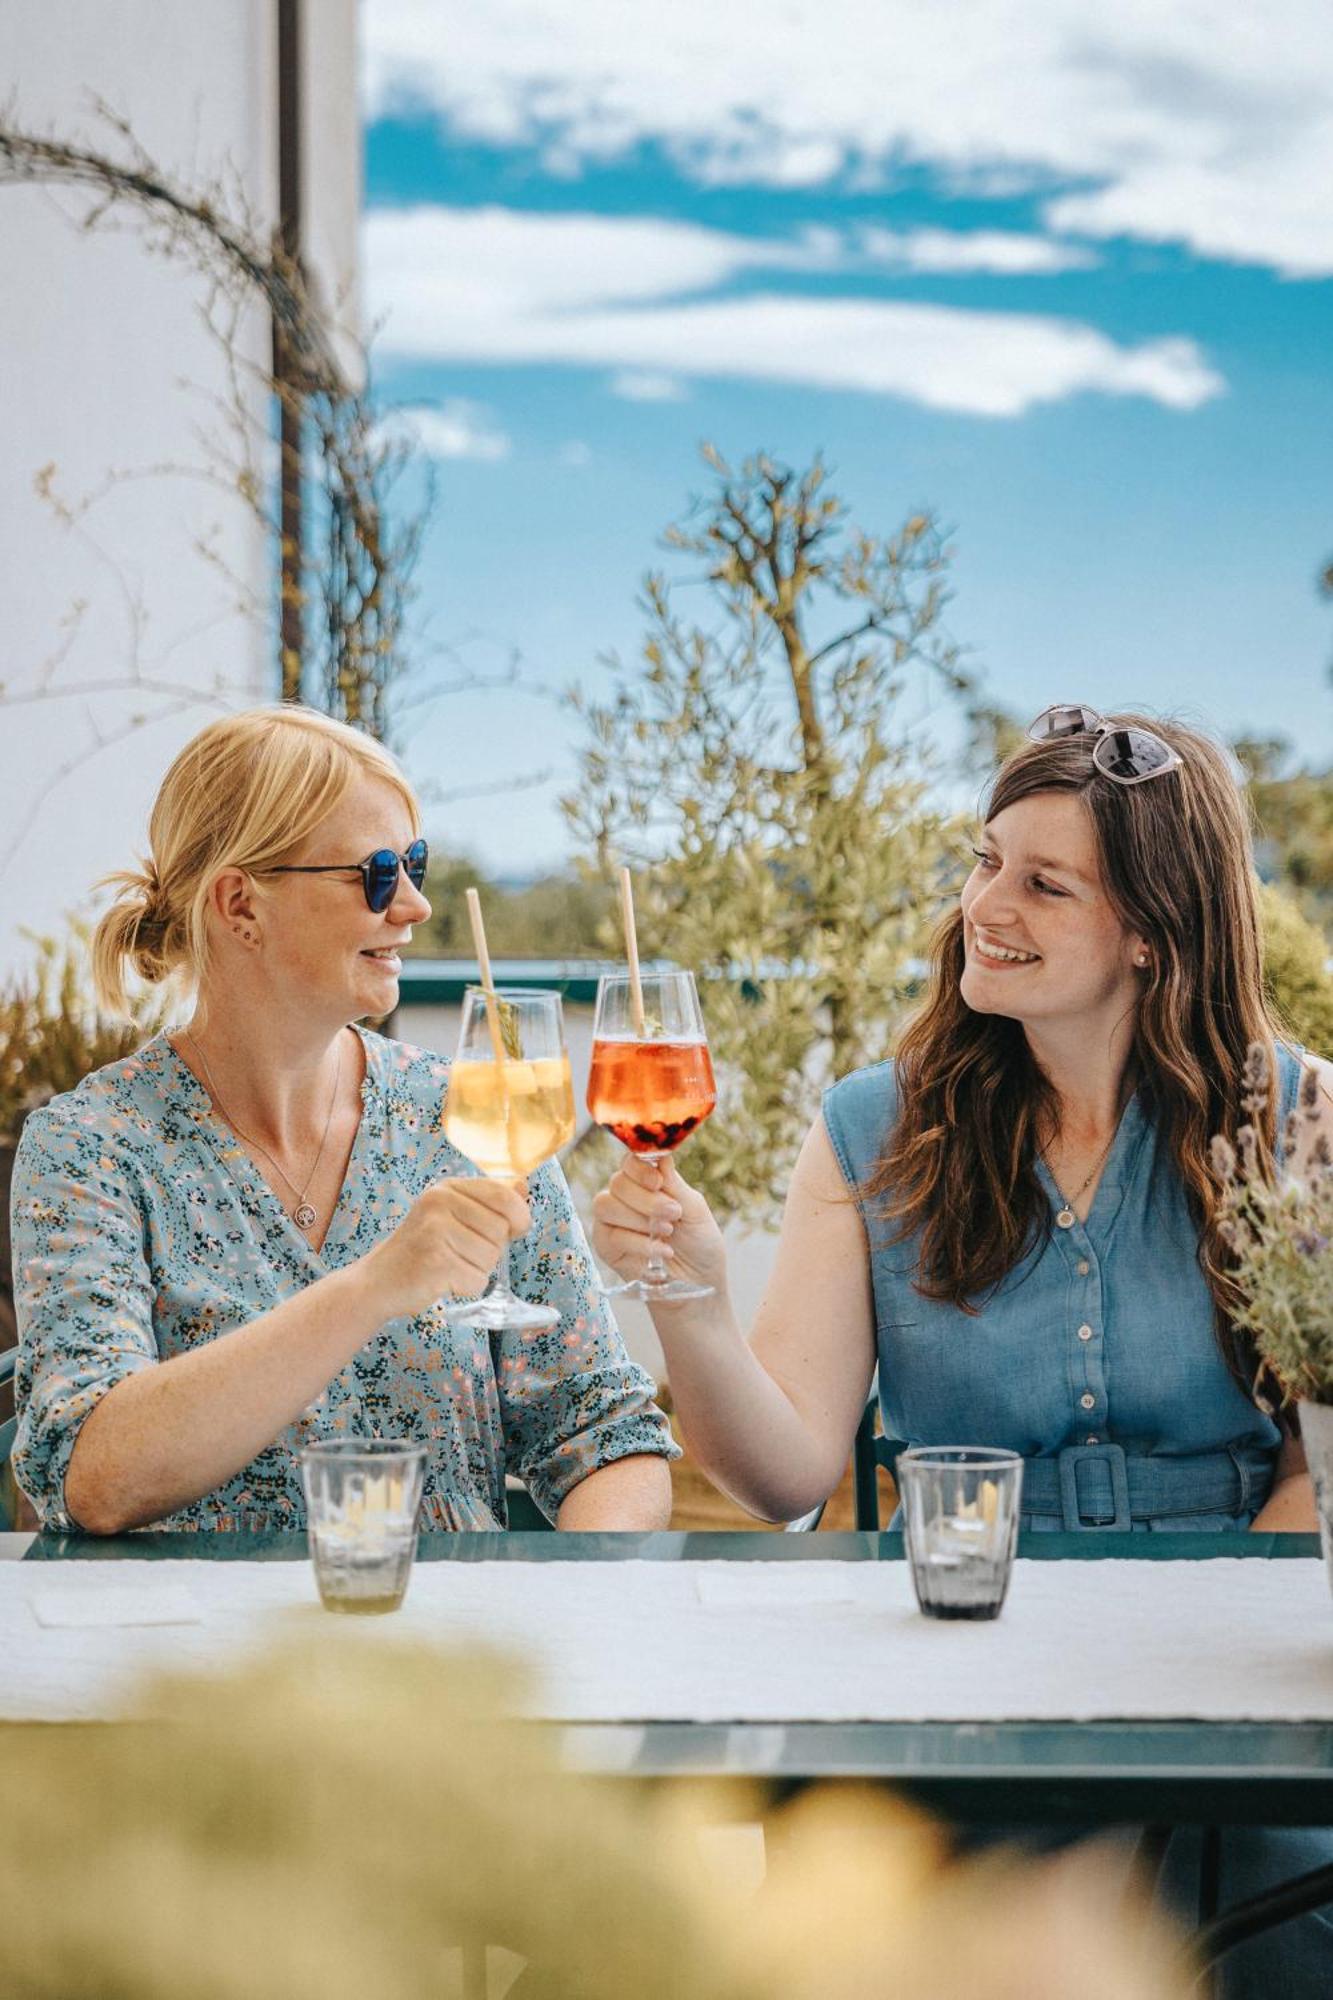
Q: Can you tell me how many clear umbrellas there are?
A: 0